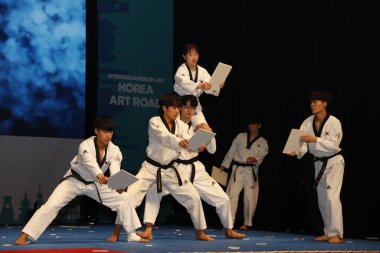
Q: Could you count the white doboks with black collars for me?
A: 6